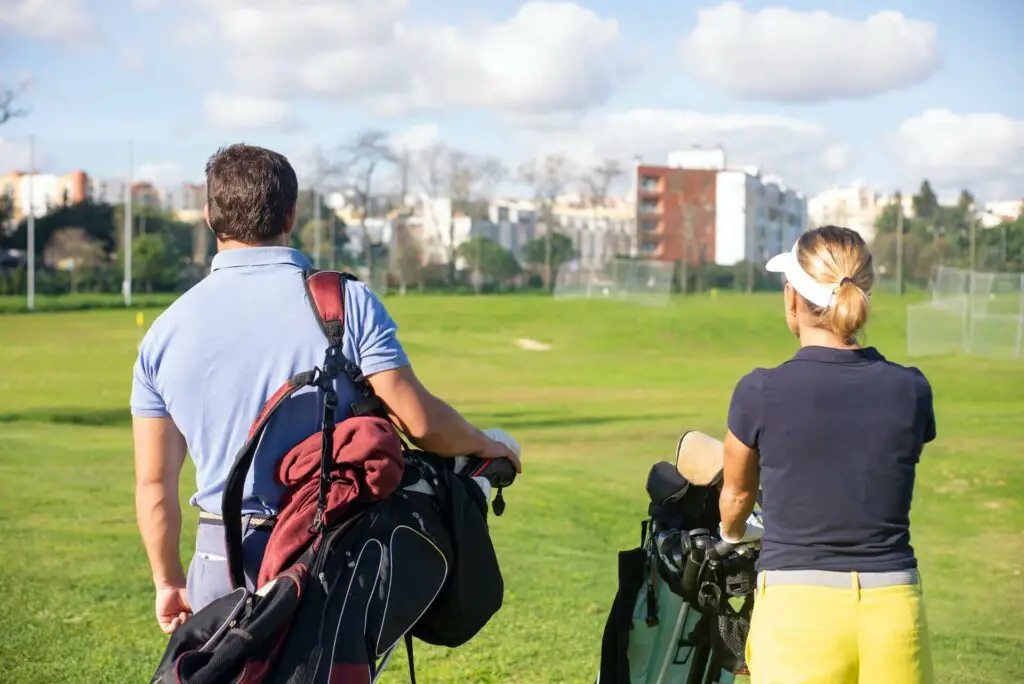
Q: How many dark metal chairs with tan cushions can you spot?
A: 0